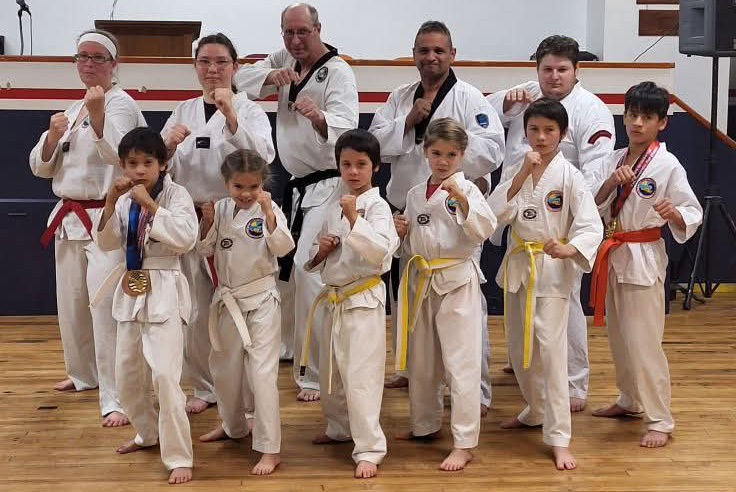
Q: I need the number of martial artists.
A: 11